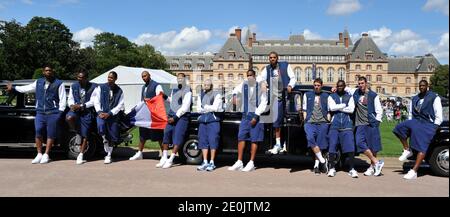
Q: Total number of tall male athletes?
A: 12